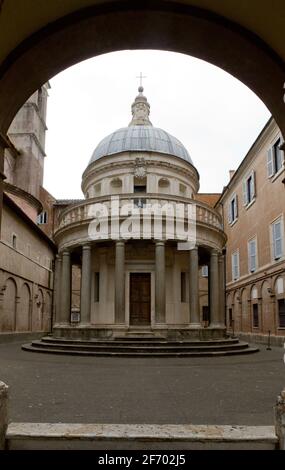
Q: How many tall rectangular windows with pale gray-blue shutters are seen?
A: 6